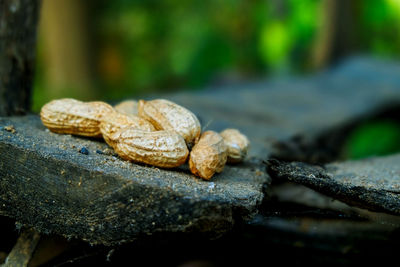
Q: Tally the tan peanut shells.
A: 7